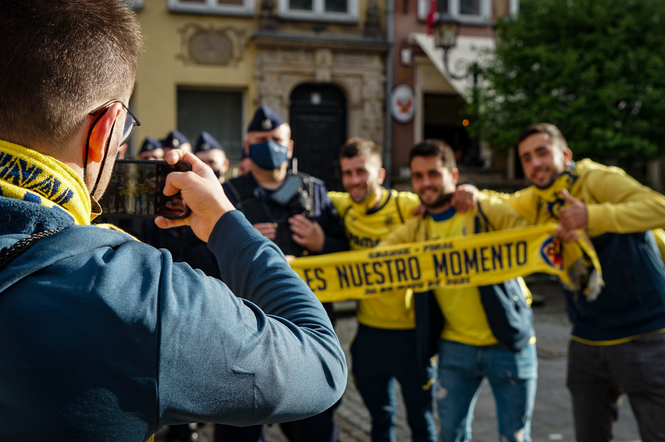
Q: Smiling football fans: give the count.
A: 3